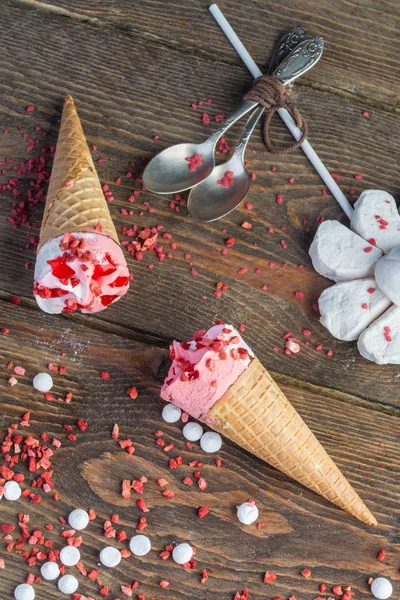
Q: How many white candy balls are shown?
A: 15